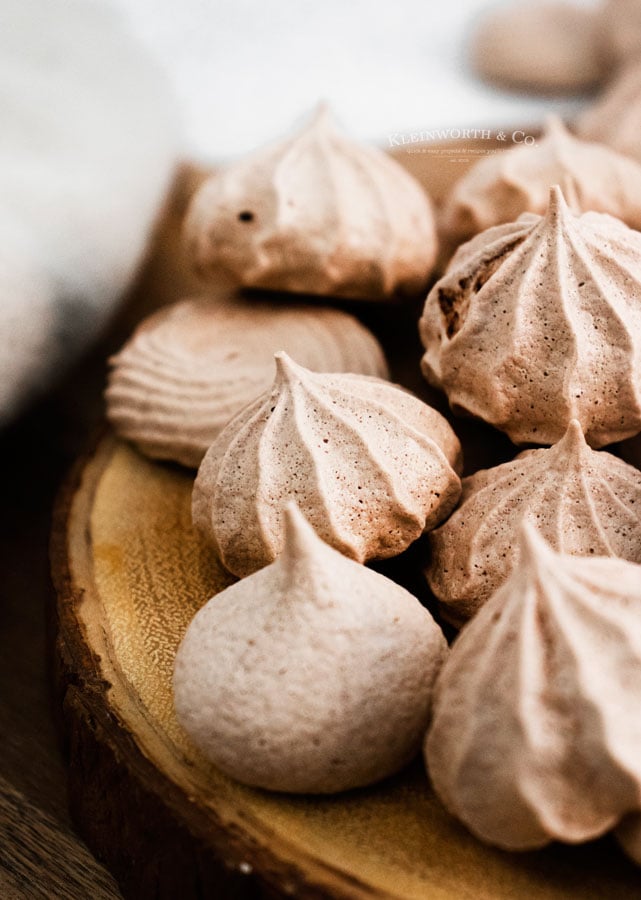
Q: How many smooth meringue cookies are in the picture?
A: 1